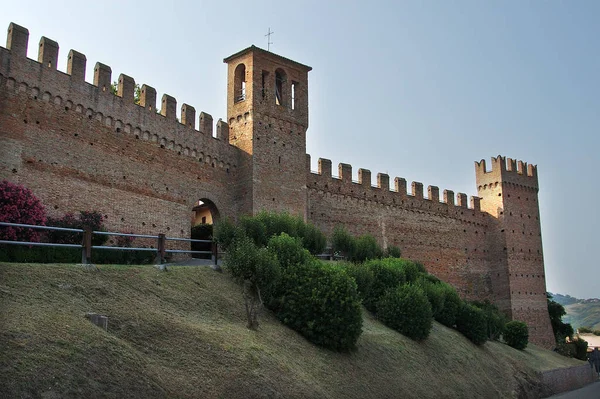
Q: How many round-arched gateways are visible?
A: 1